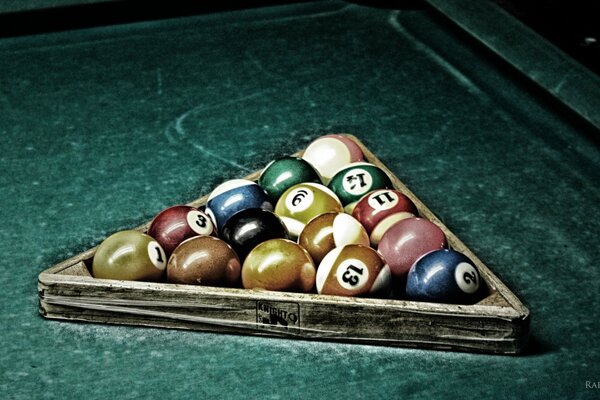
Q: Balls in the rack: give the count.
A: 15